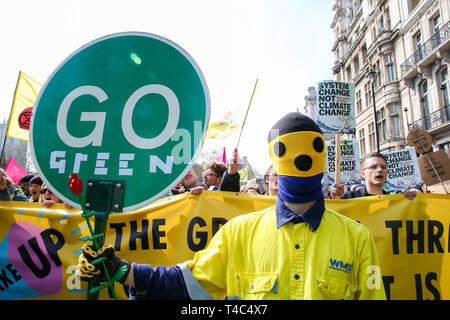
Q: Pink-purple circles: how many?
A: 1